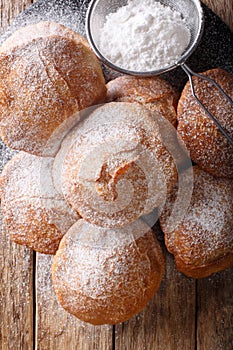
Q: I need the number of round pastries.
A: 7